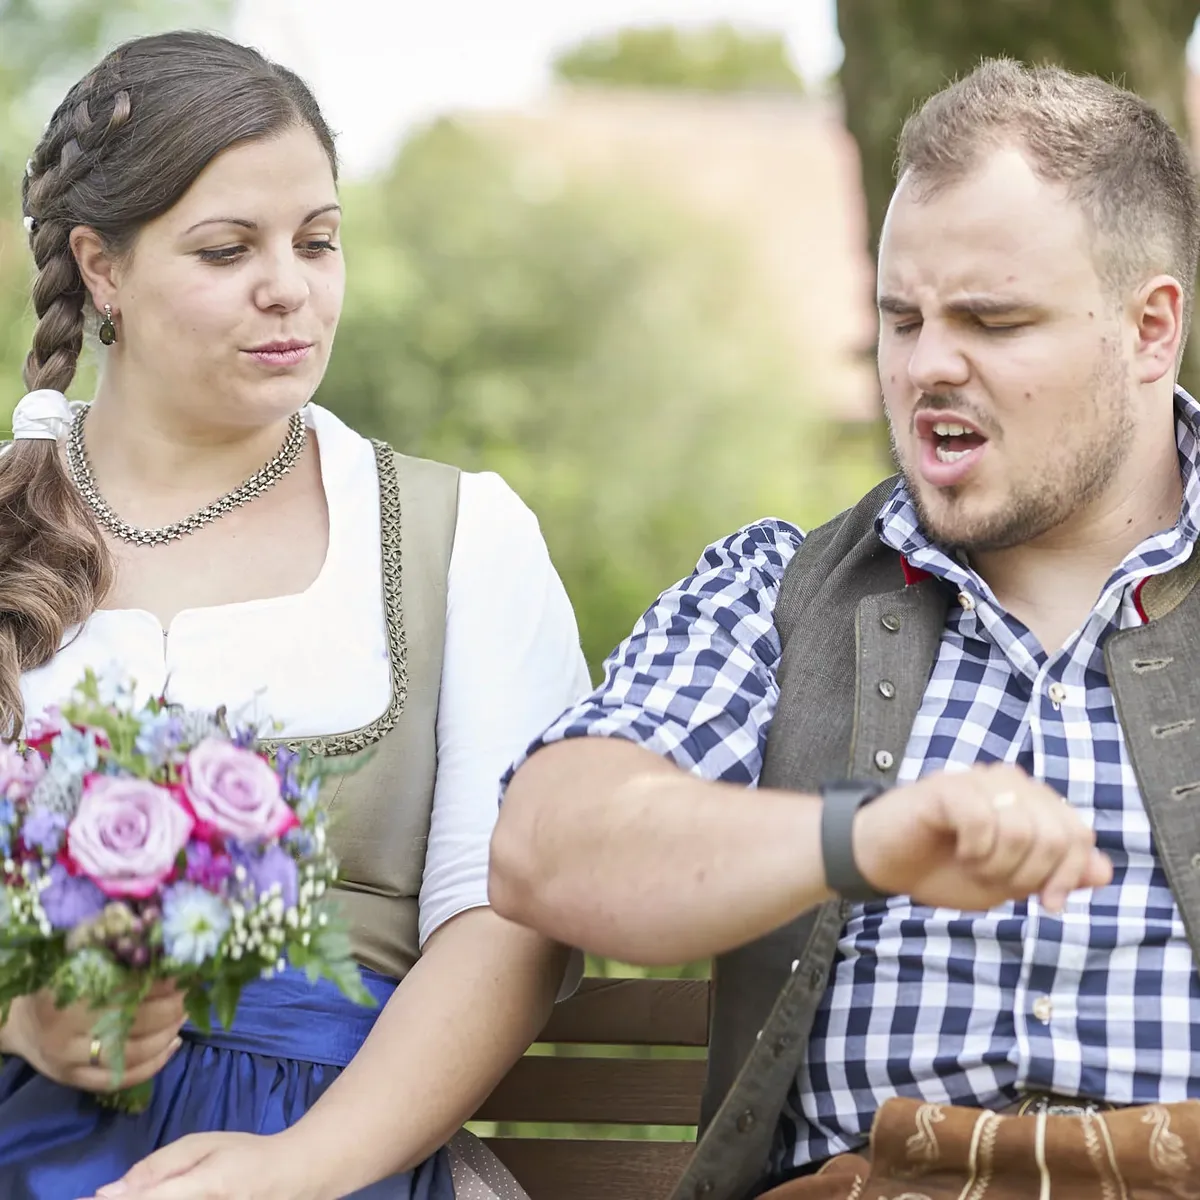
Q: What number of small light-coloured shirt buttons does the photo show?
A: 3